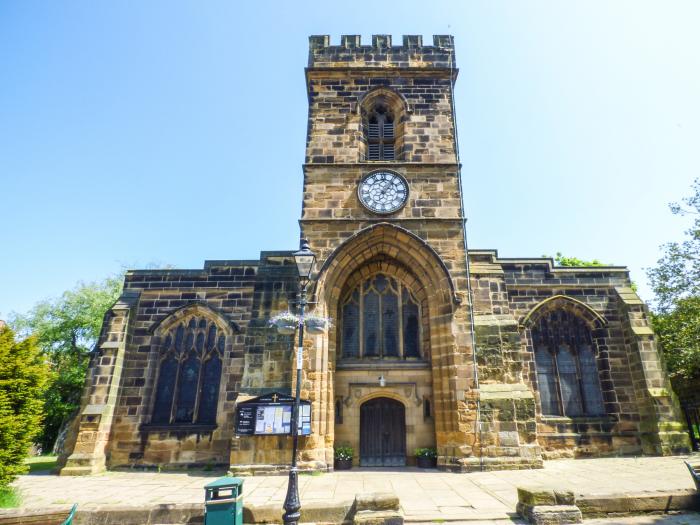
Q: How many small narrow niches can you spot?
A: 2